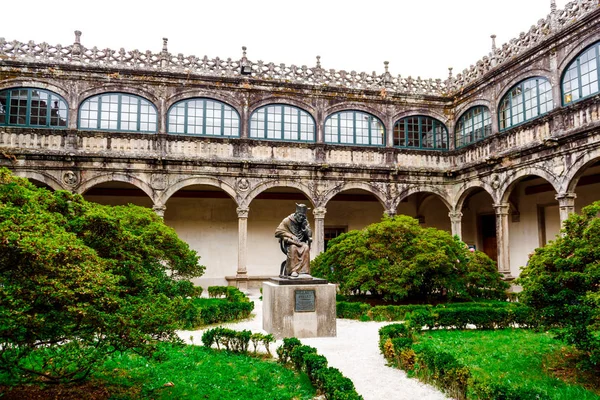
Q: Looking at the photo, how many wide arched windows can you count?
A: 9